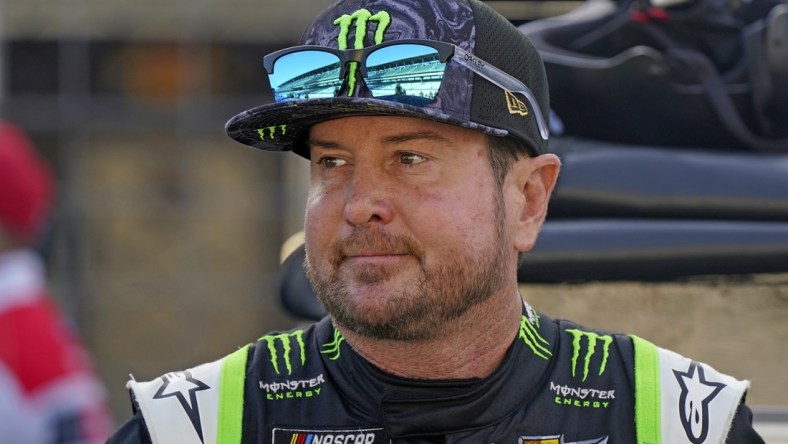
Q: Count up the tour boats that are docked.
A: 0